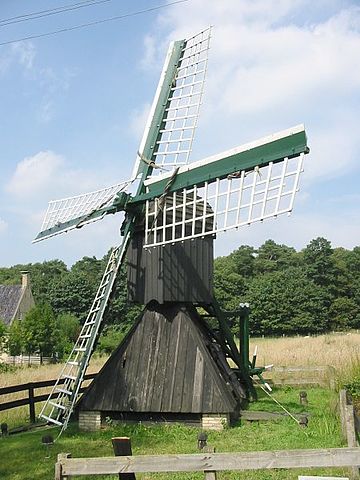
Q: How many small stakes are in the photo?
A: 5